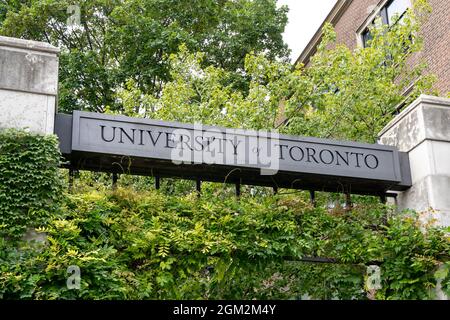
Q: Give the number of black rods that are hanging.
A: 9